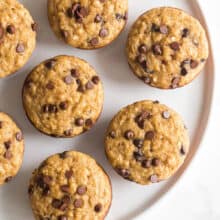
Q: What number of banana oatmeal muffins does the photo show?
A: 7